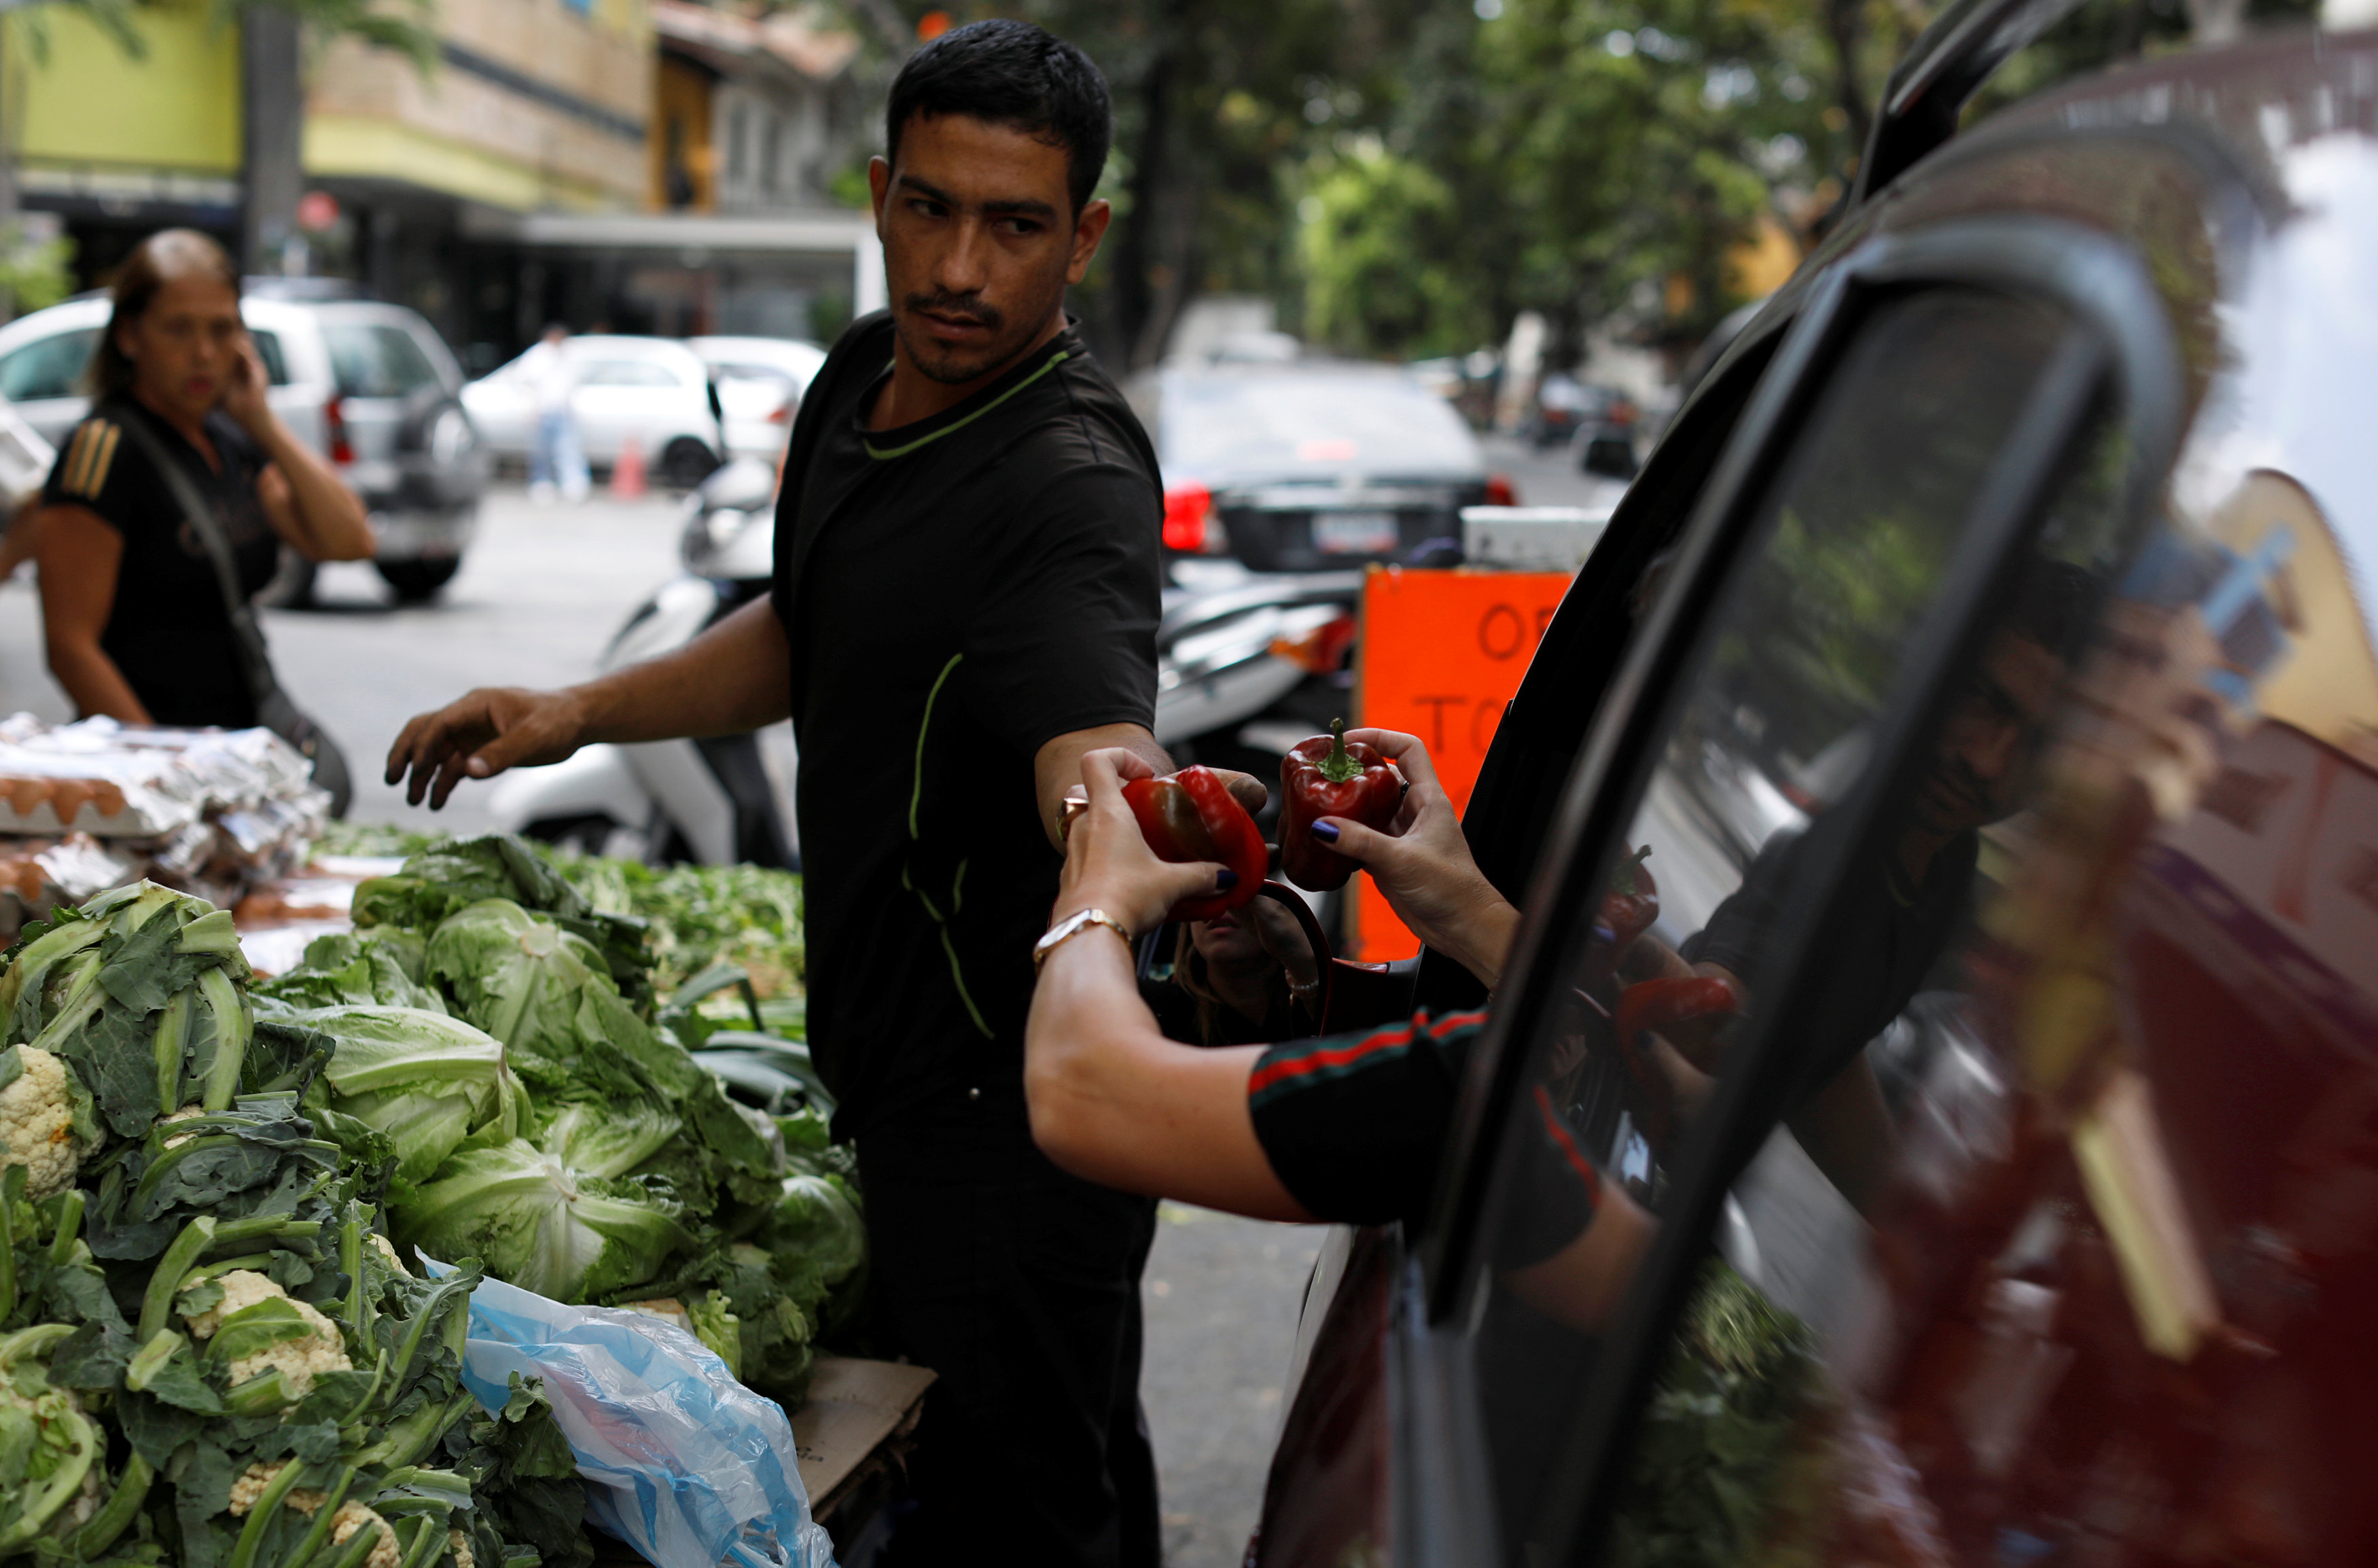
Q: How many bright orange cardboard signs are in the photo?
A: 1